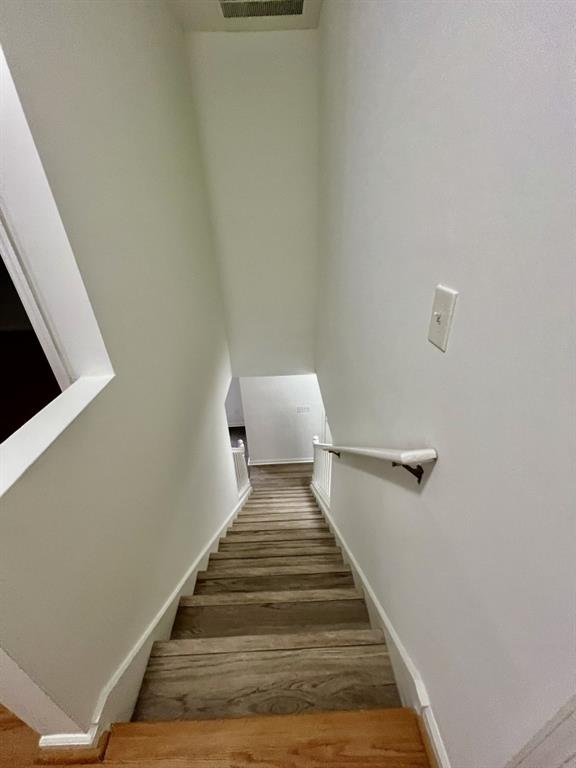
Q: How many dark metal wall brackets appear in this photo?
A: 2